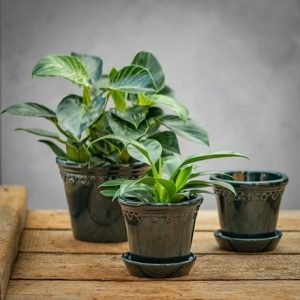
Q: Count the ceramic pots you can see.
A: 3